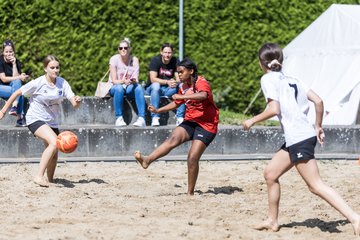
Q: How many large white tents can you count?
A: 1